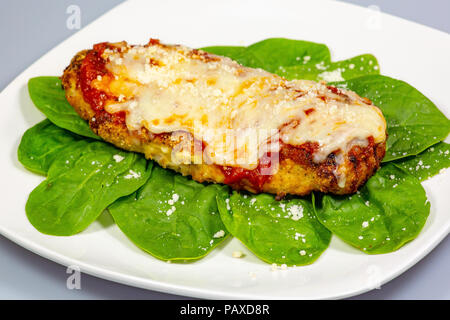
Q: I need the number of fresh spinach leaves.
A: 11